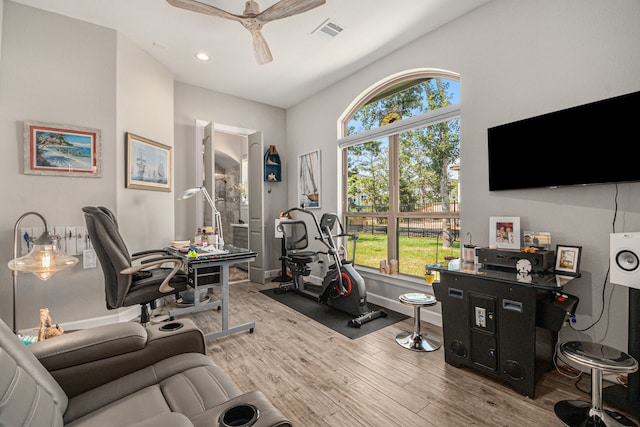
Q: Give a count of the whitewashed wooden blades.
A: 3